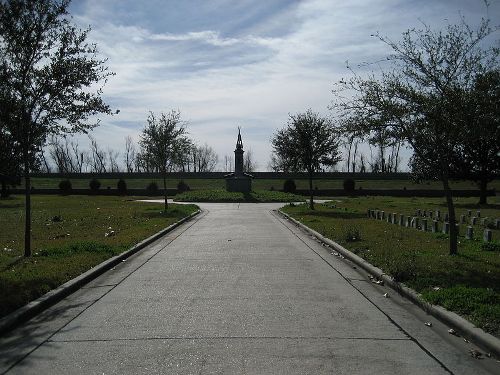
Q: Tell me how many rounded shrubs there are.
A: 7